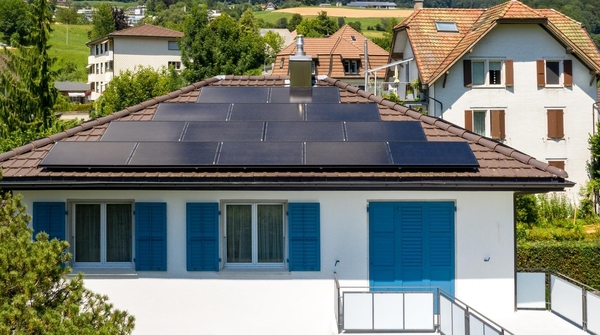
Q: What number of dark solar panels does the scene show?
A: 14